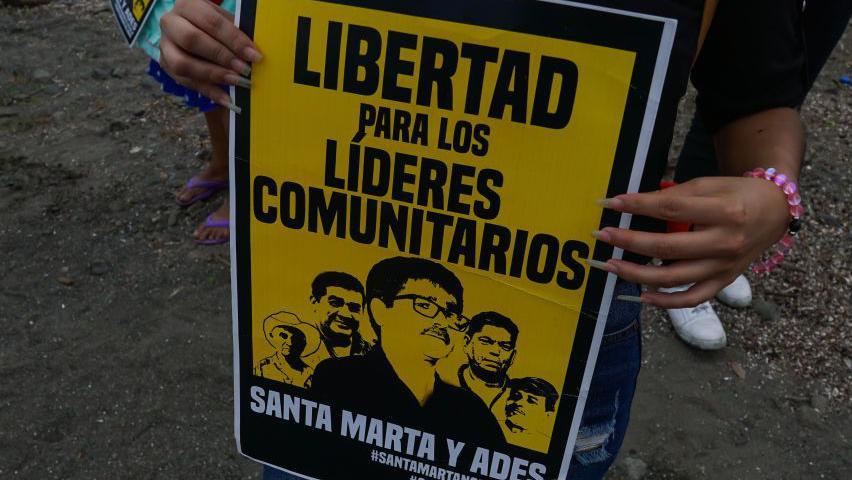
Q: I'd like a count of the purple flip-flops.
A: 2